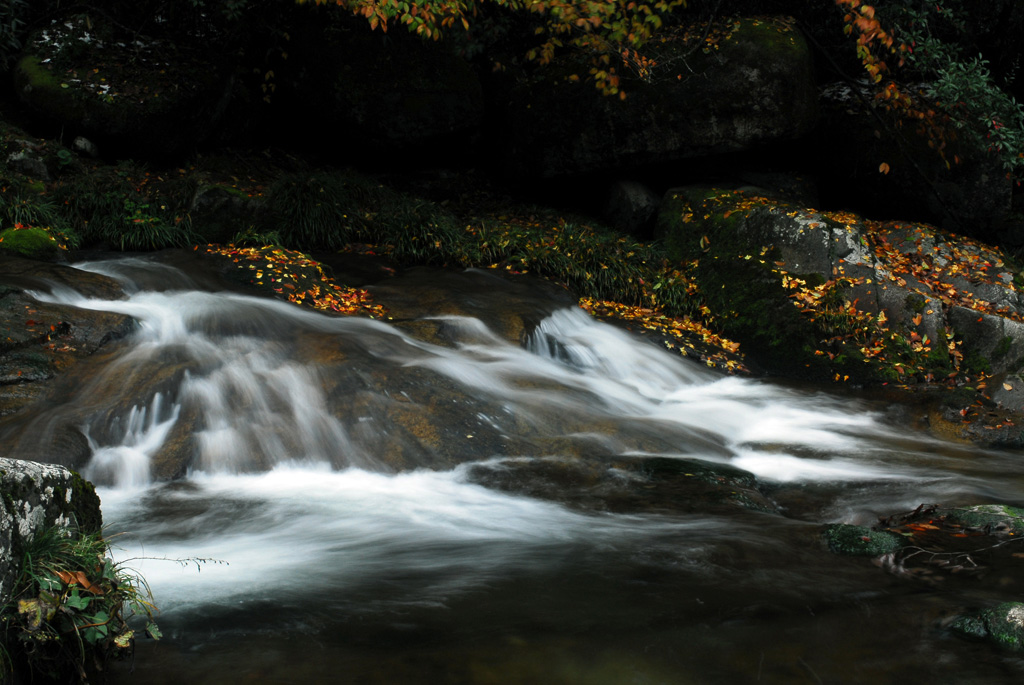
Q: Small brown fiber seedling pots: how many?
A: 0